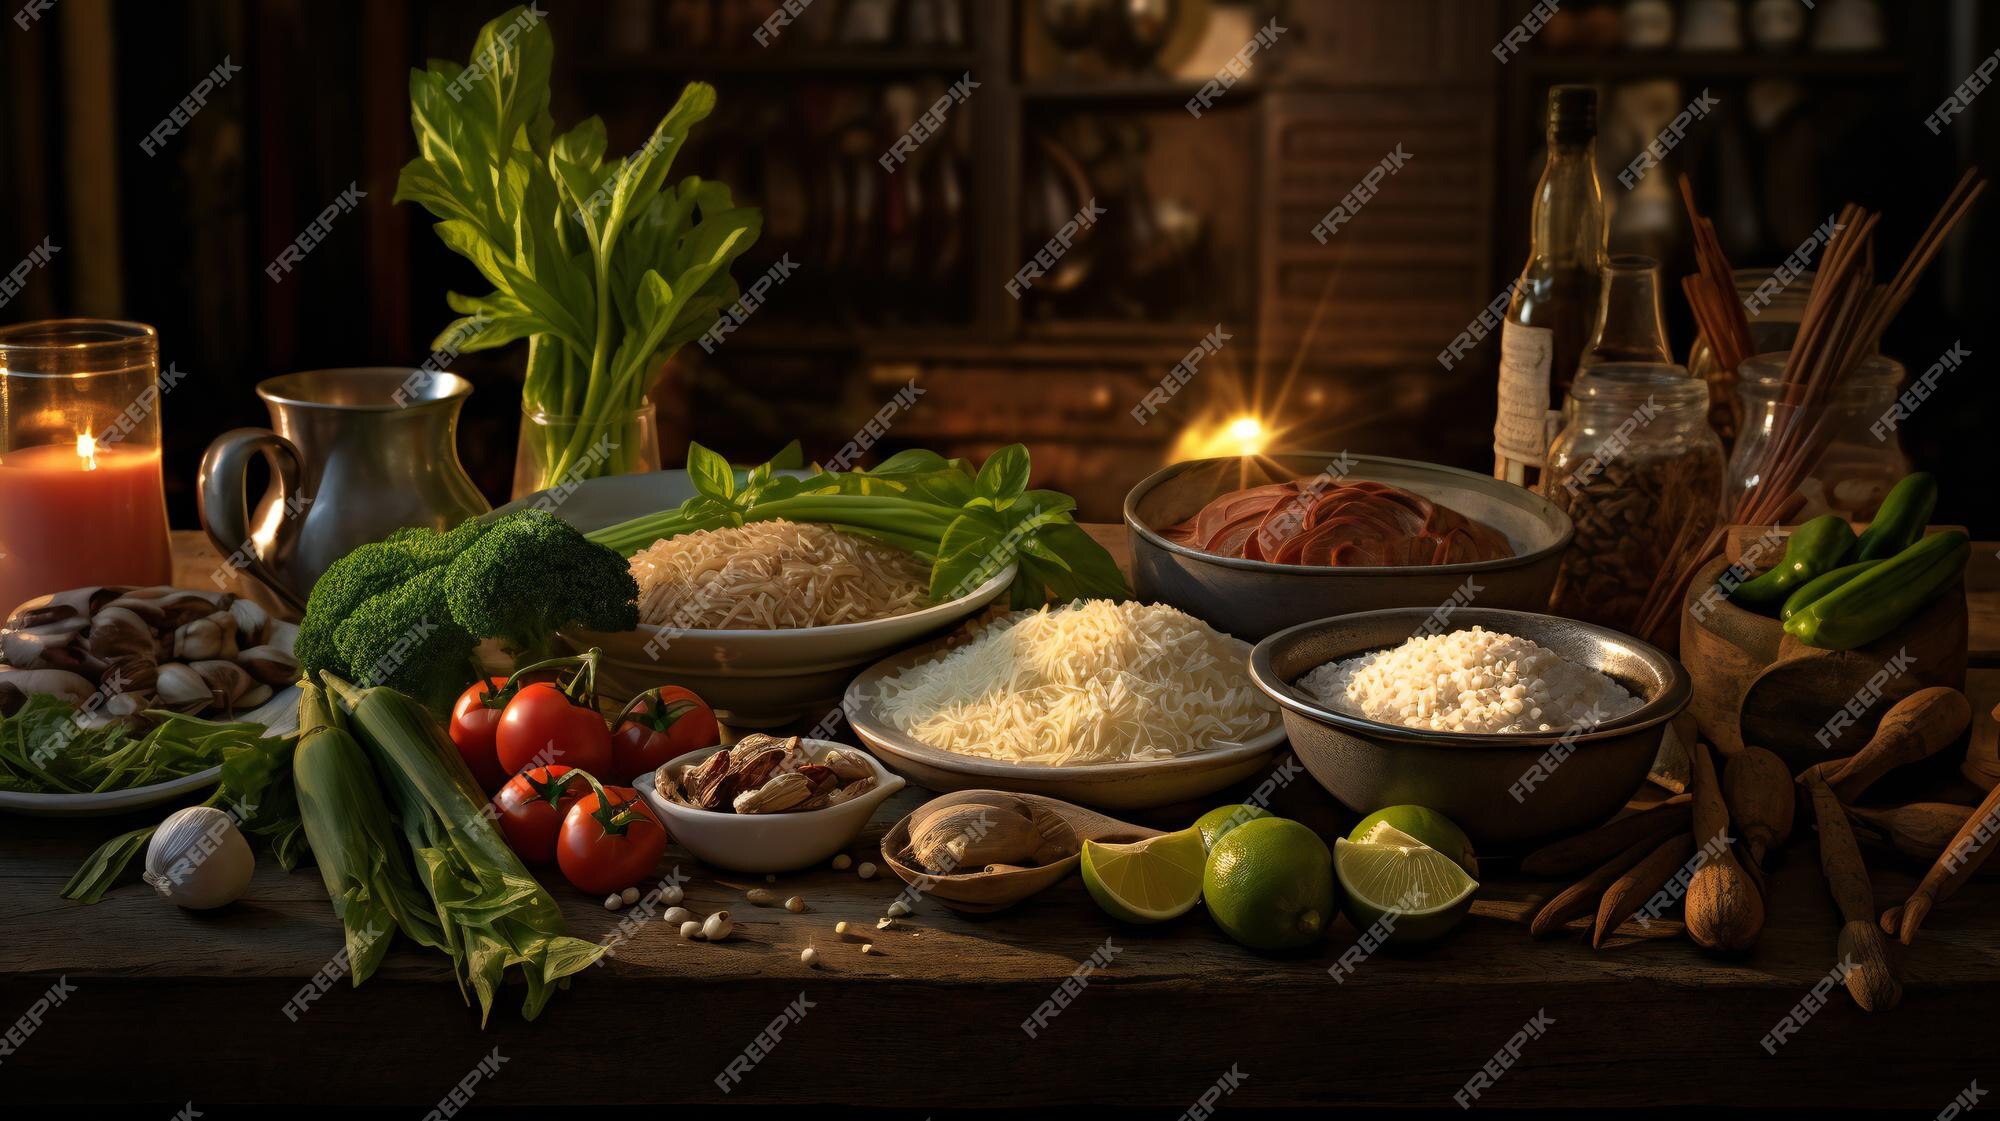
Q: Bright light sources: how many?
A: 2